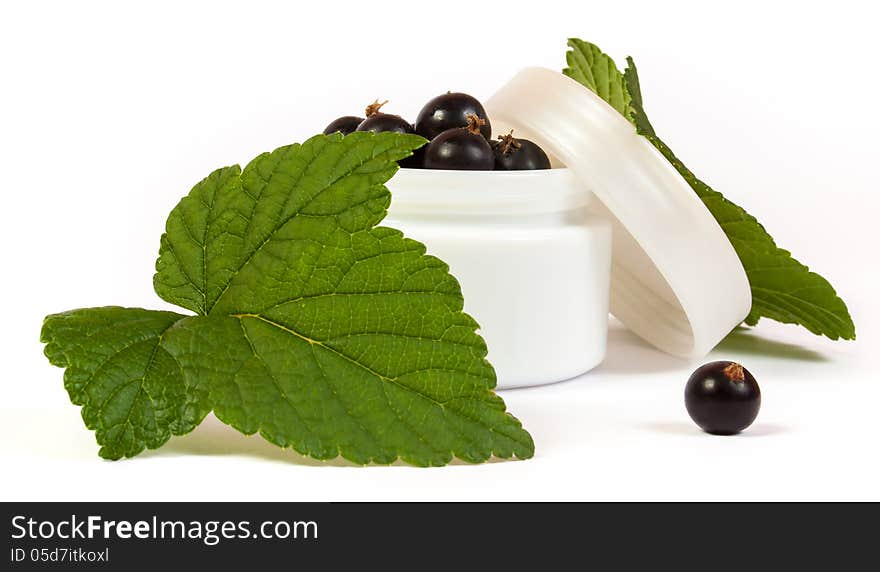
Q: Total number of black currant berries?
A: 6